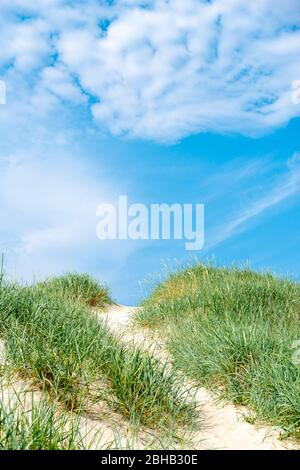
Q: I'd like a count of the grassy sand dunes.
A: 2